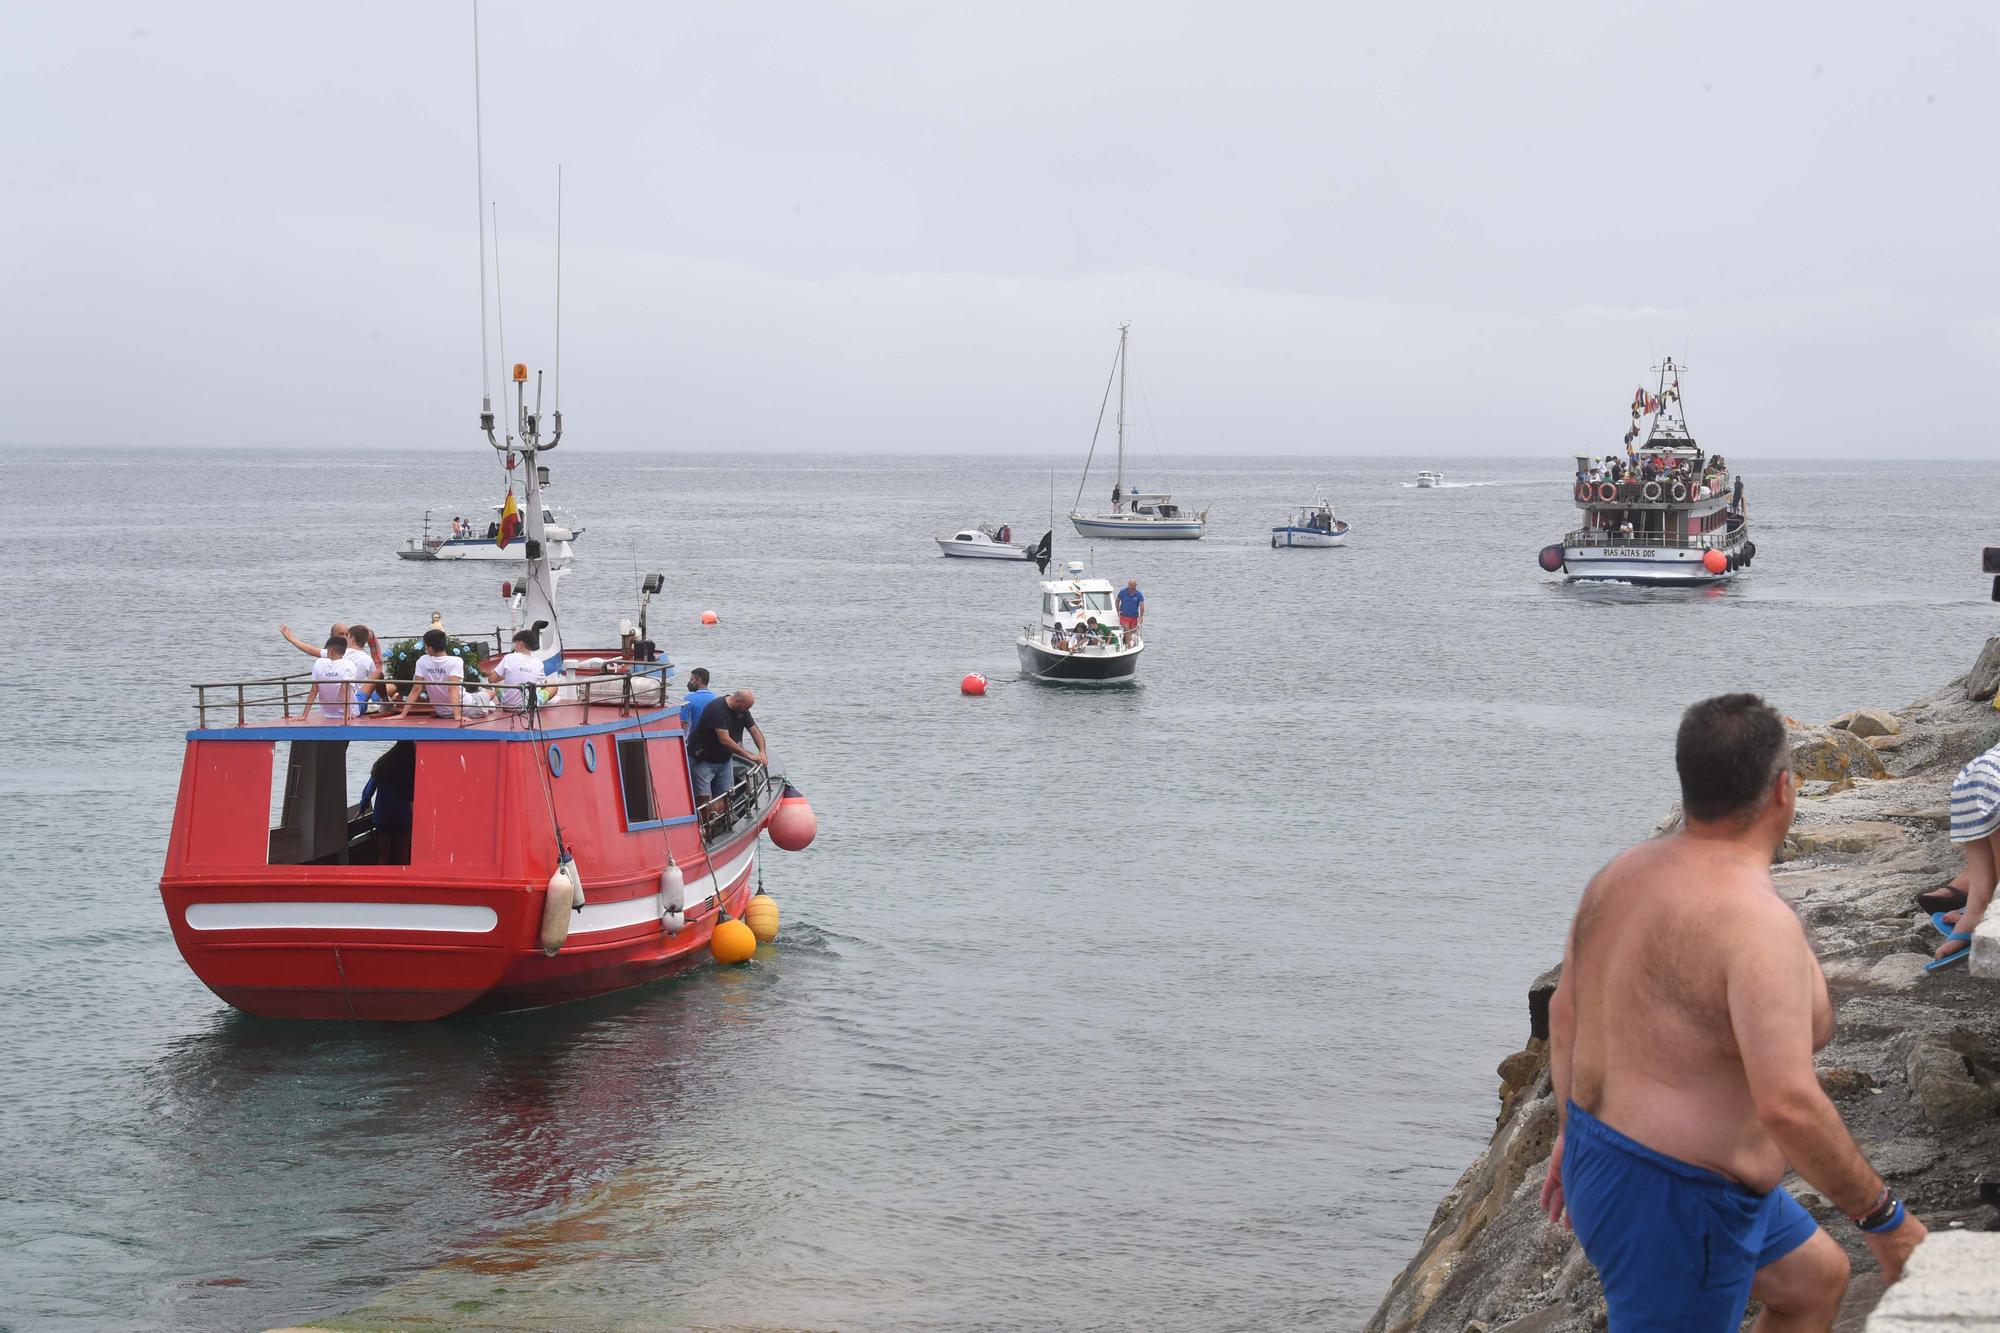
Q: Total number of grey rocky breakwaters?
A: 1